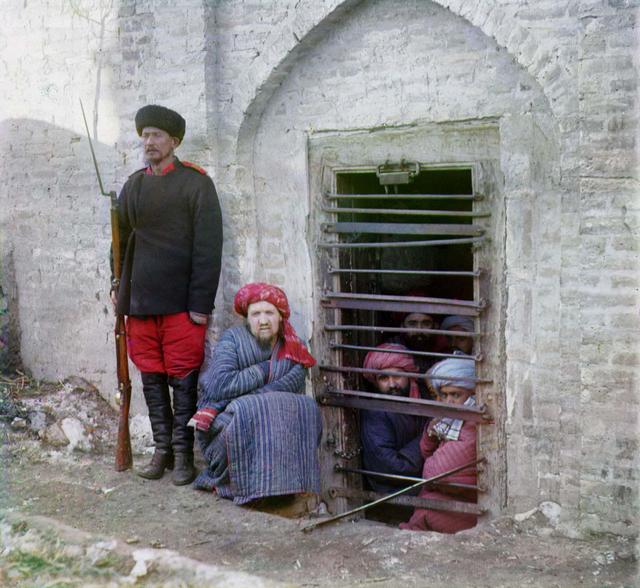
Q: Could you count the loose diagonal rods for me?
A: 1